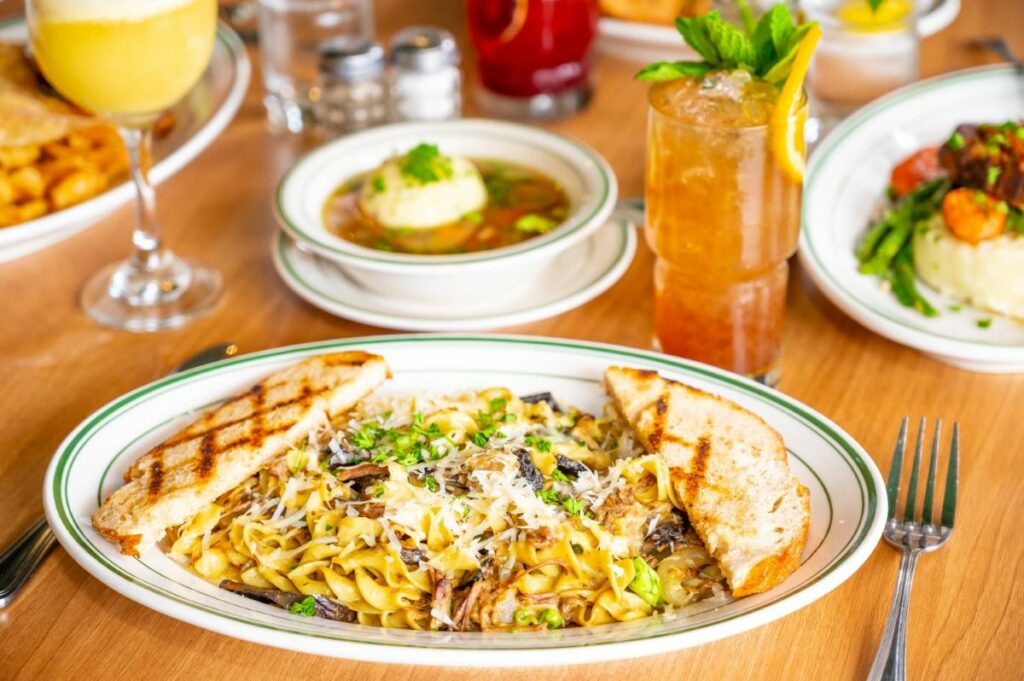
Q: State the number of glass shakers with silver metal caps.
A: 2